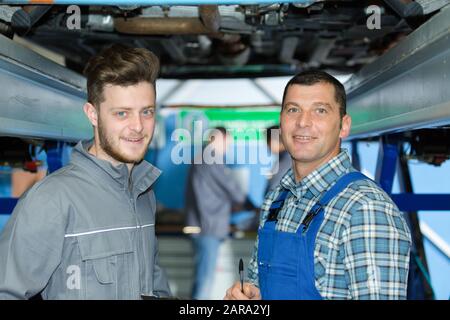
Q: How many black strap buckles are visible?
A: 2